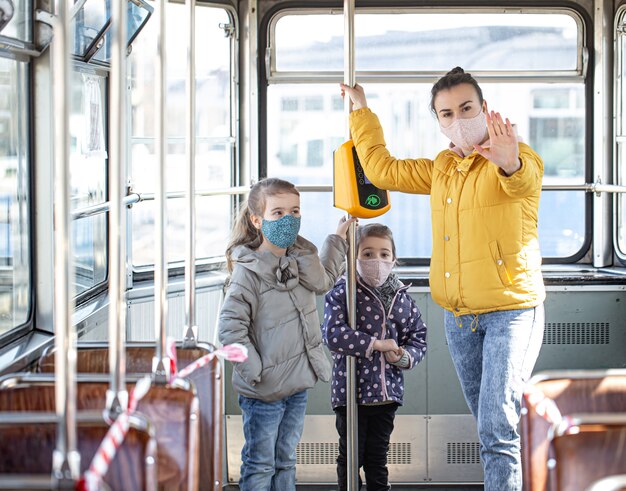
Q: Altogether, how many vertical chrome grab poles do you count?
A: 5